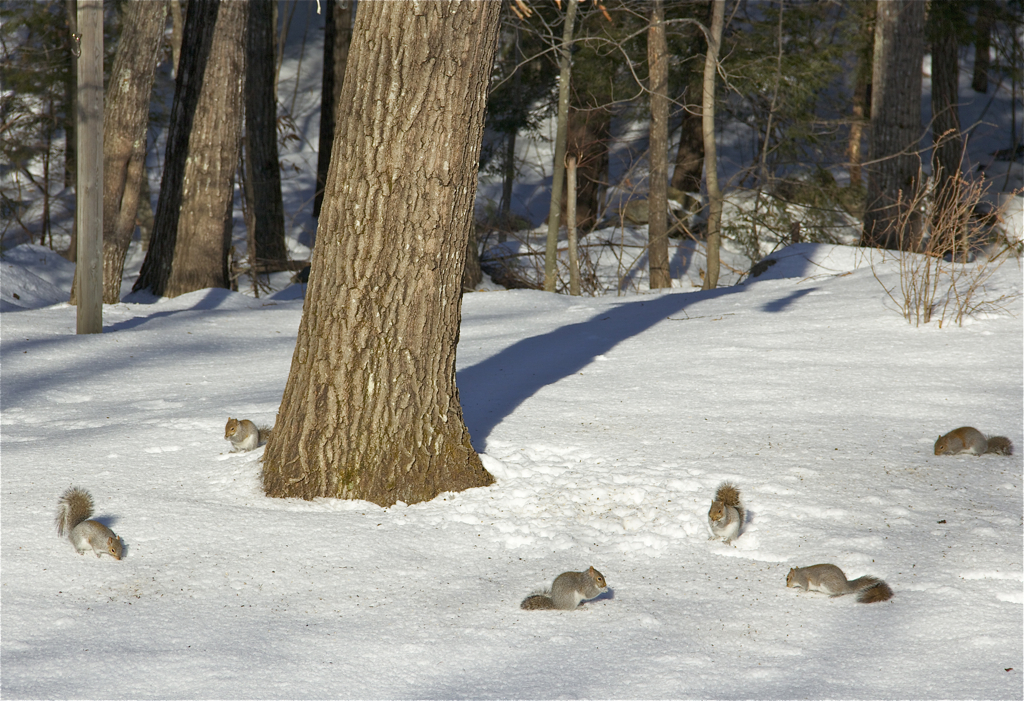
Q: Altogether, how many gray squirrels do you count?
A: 6